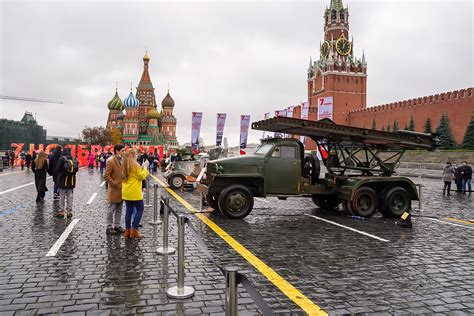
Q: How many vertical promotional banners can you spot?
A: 8